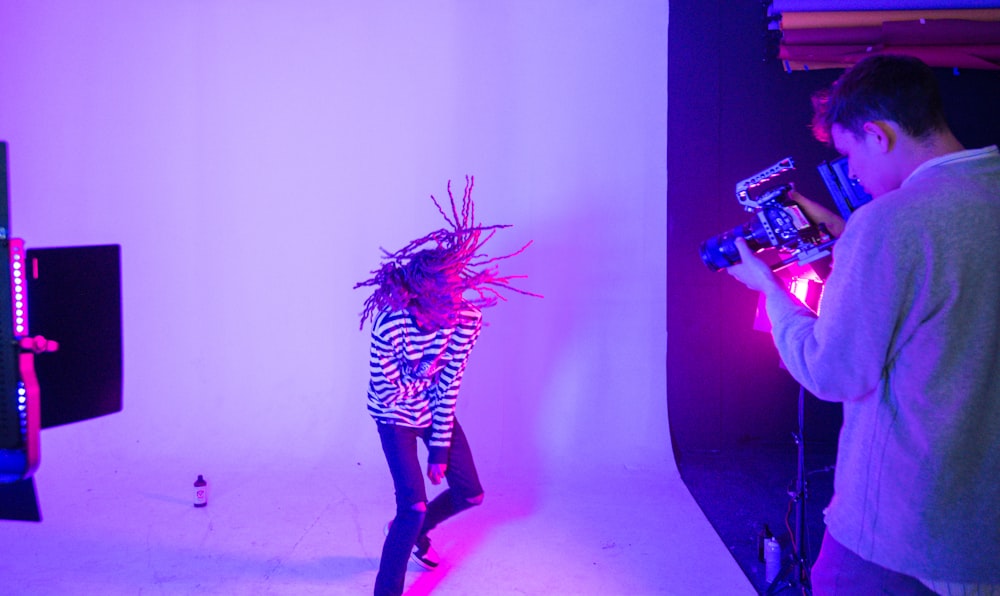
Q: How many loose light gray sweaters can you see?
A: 1